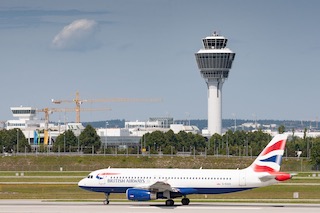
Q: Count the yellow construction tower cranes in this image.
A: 2